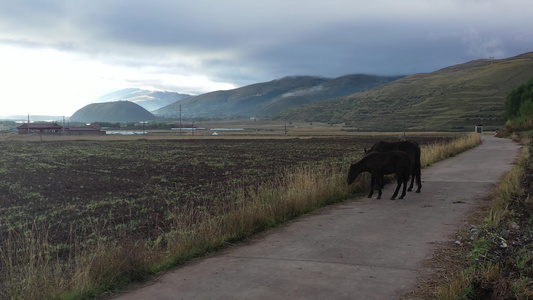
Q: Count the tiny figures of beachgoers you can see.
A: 0